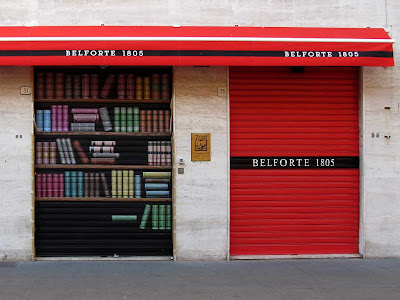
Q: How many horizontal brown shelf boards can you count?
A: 4